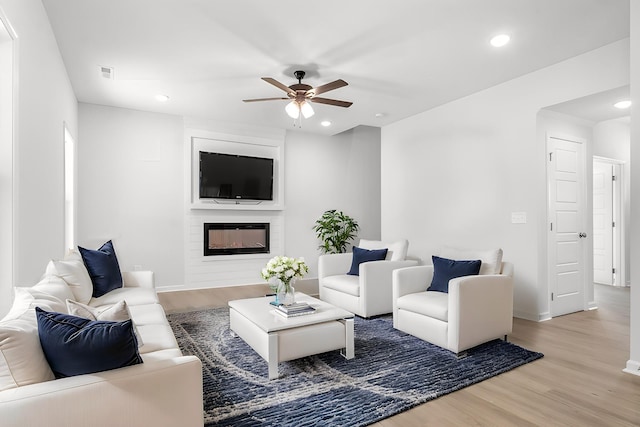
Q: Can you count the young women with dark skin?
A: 0